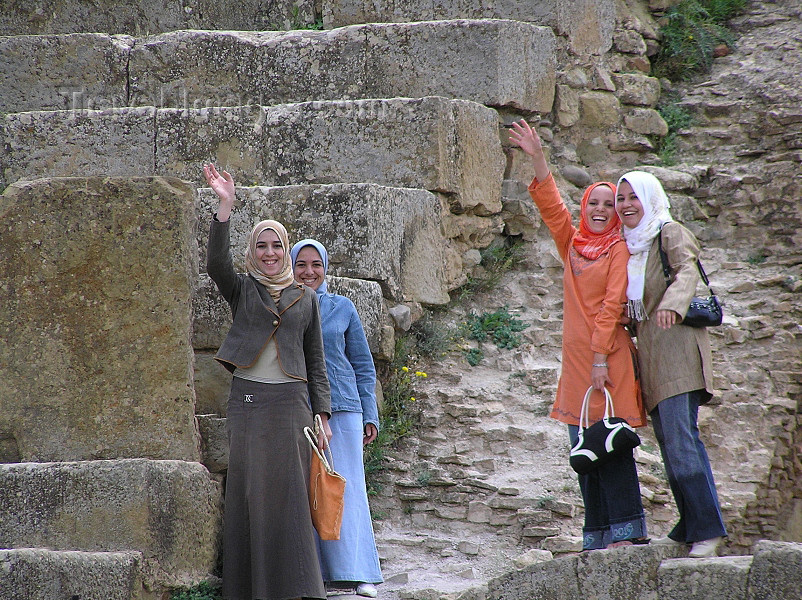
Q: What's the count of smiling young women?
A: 4